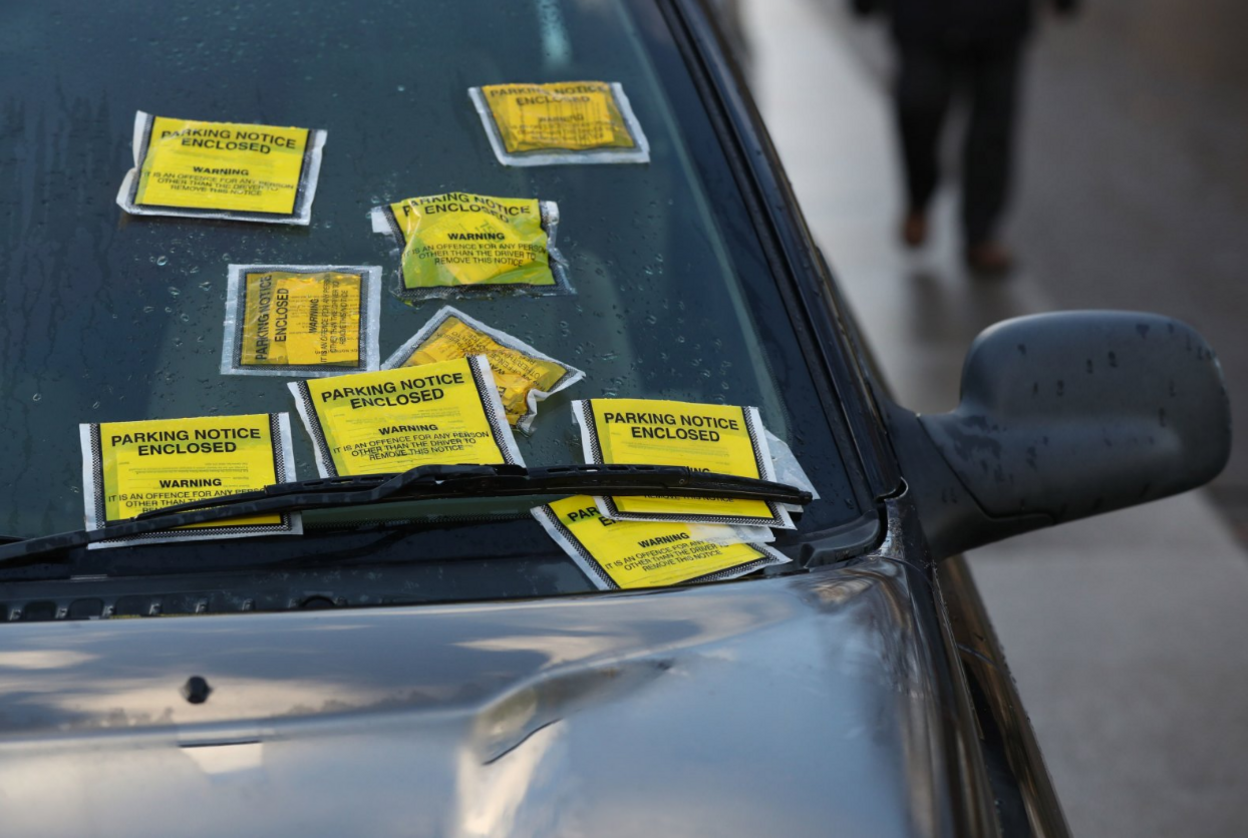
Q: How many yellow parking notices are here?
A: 9